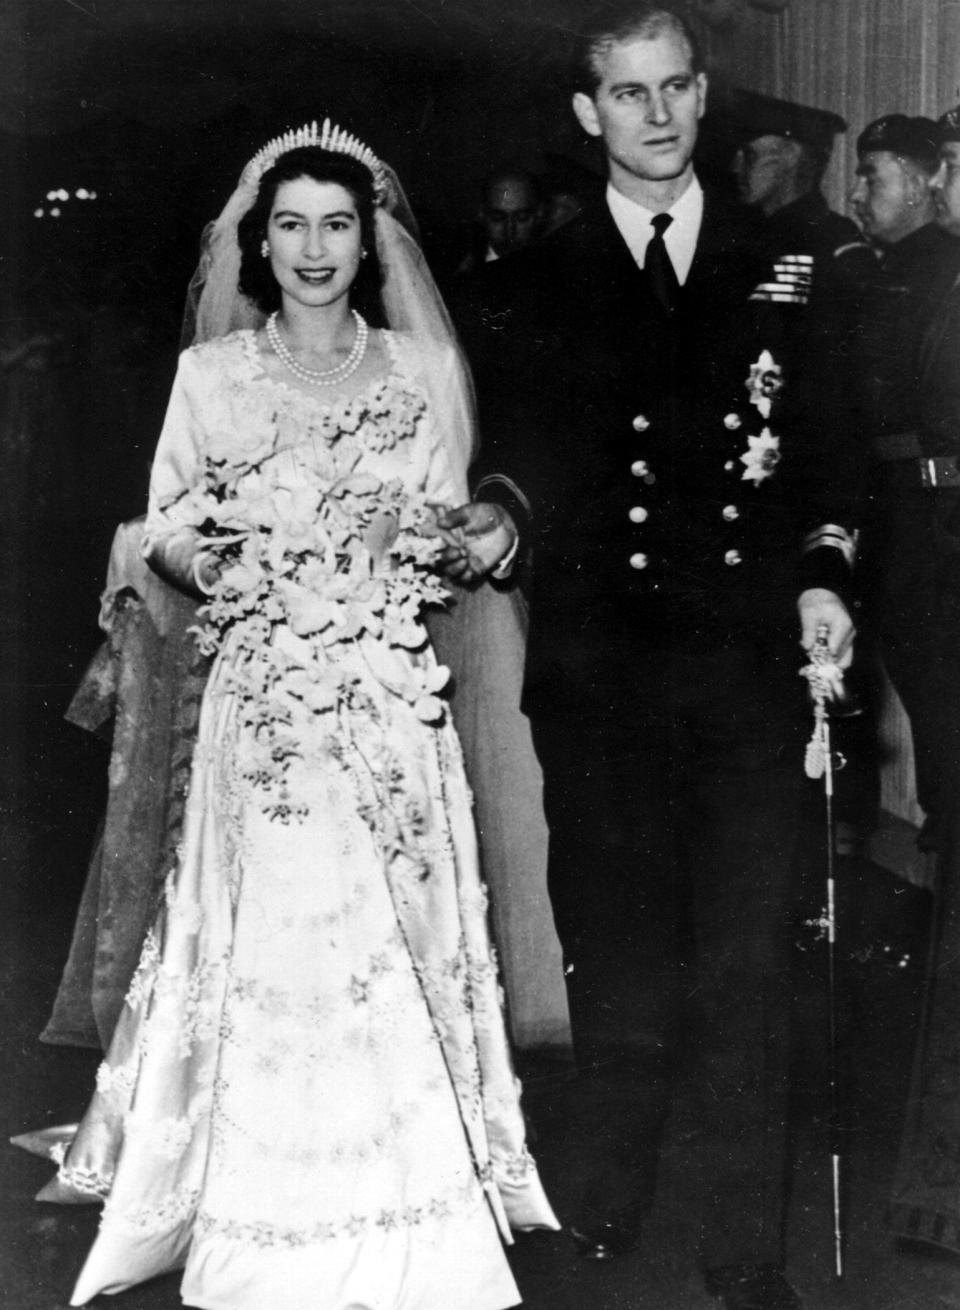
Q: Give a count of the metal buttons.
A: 8